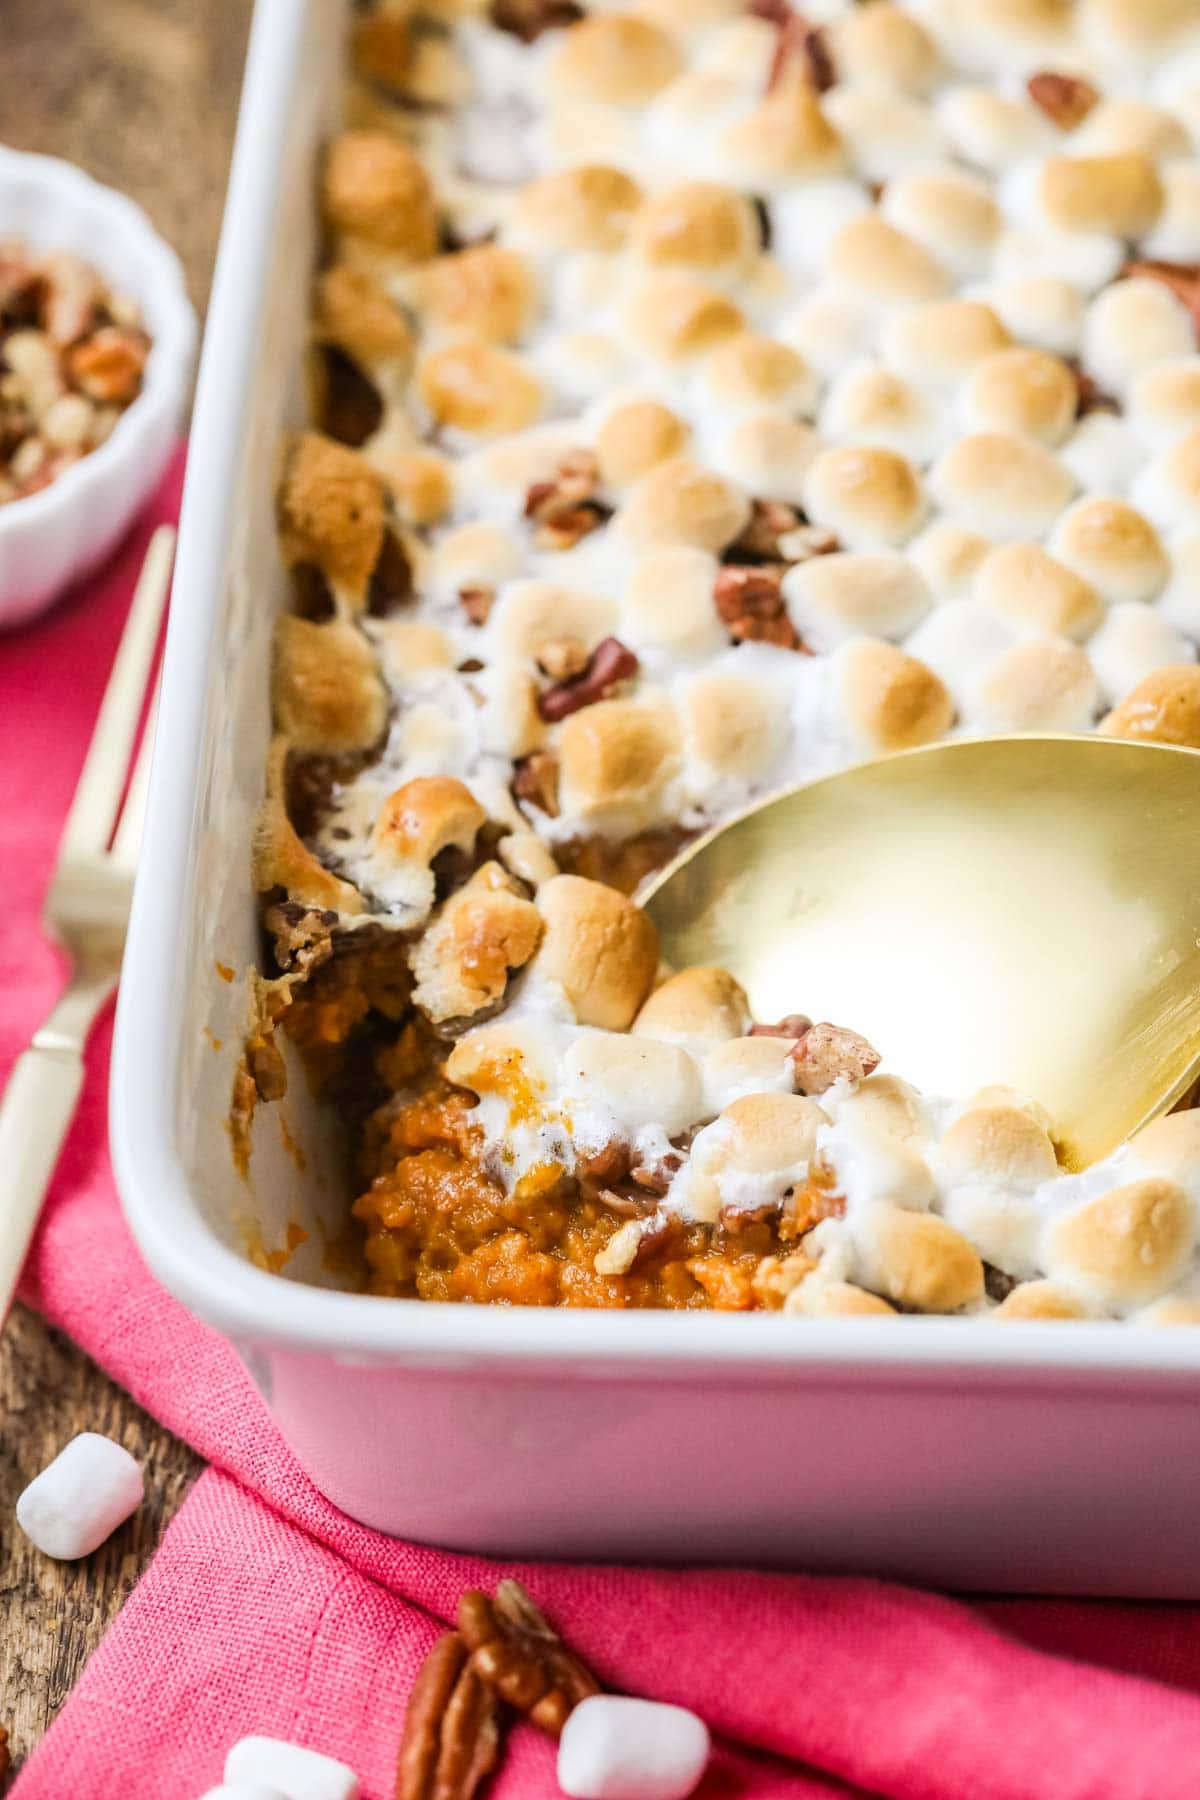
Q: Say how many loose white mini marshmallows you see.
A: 4